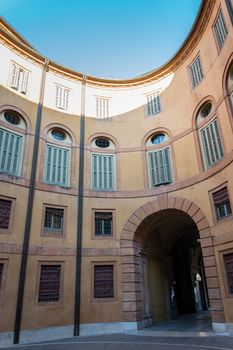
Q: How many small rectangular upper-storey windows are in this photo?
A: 6